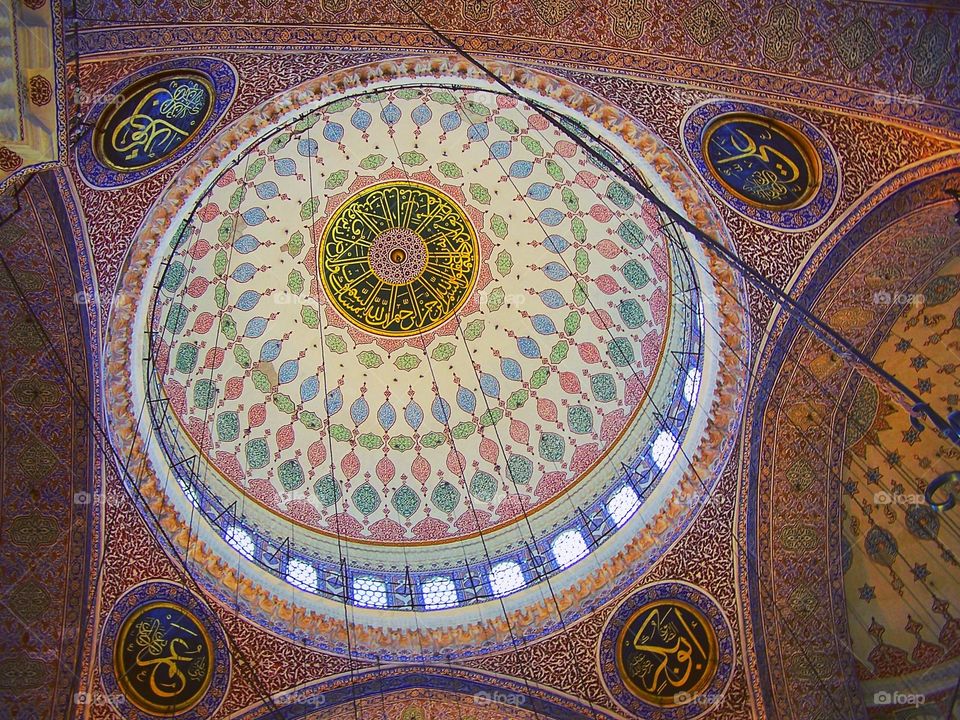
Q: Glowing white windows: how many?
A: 11